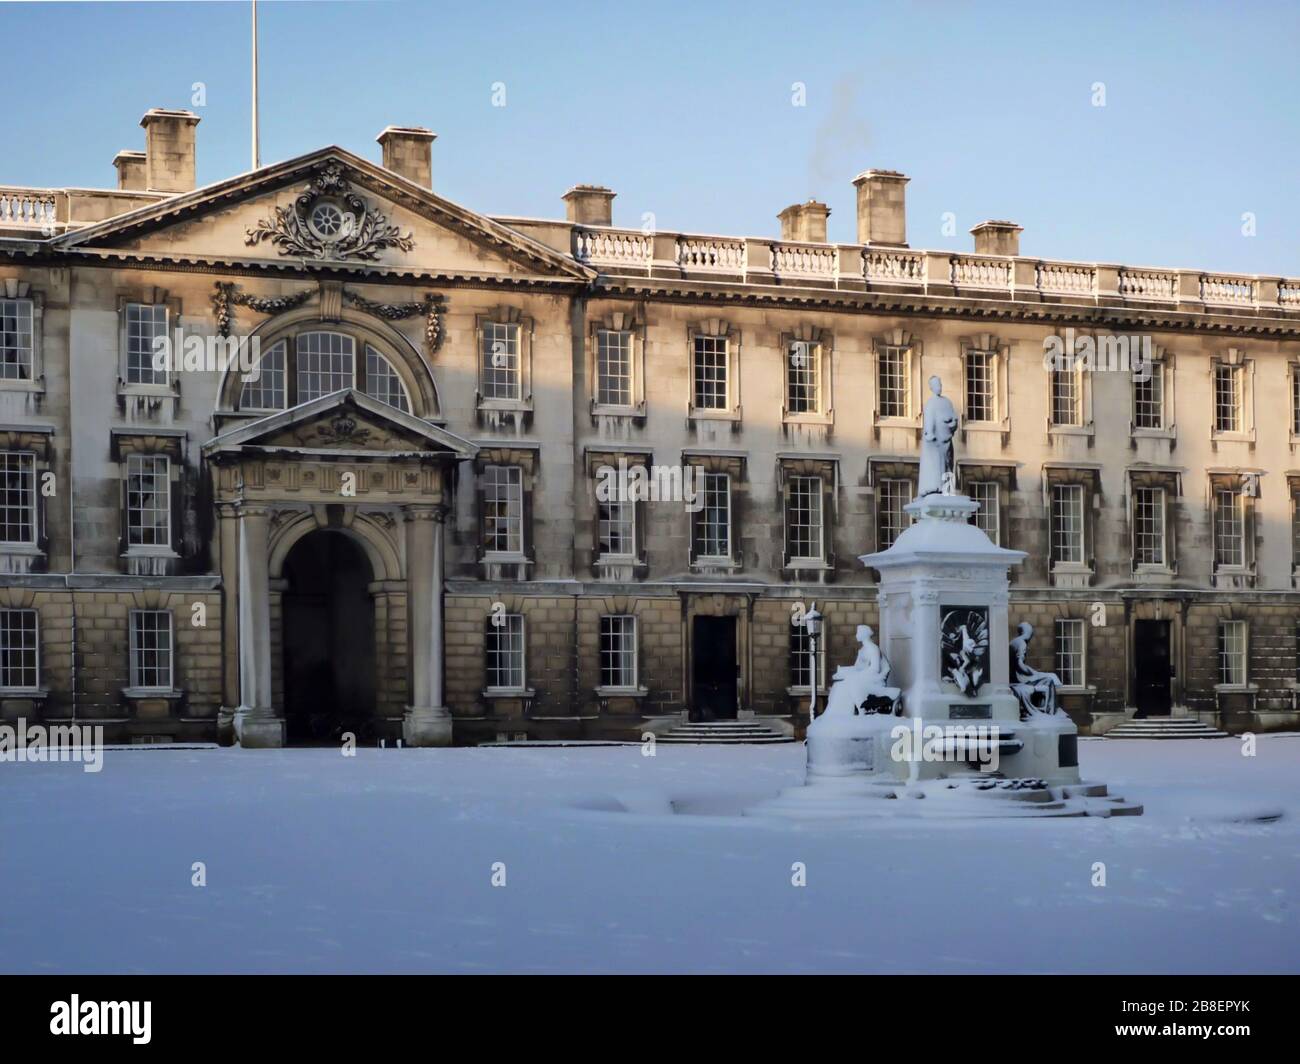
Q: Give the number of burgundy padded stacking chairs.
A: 0